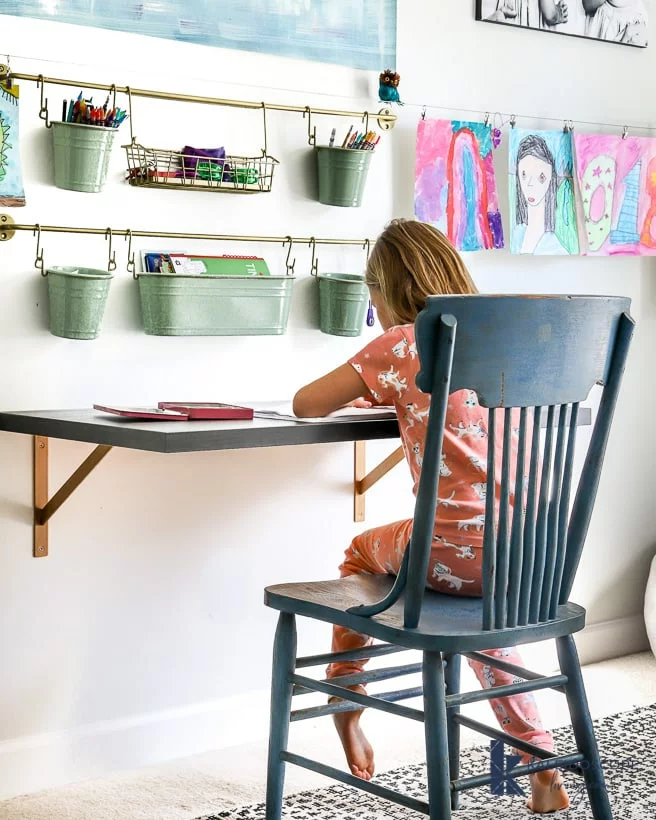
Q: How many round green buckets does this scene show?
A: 4